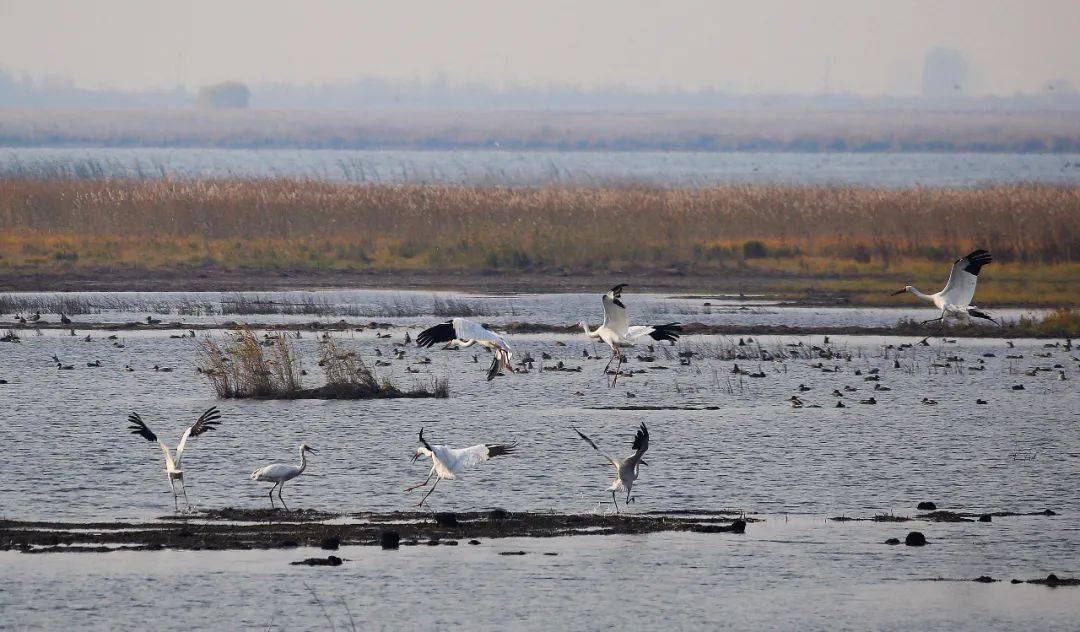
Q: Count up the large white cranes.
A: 7